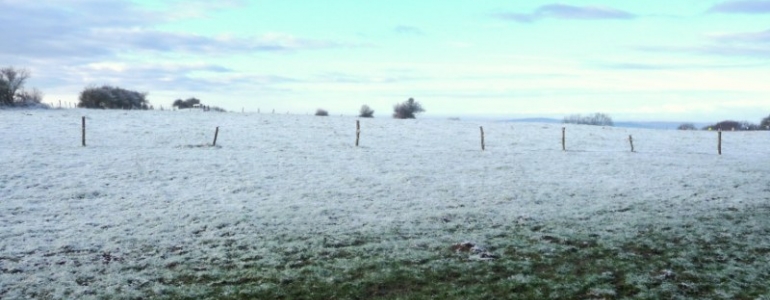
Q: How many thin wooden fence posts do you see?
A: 7